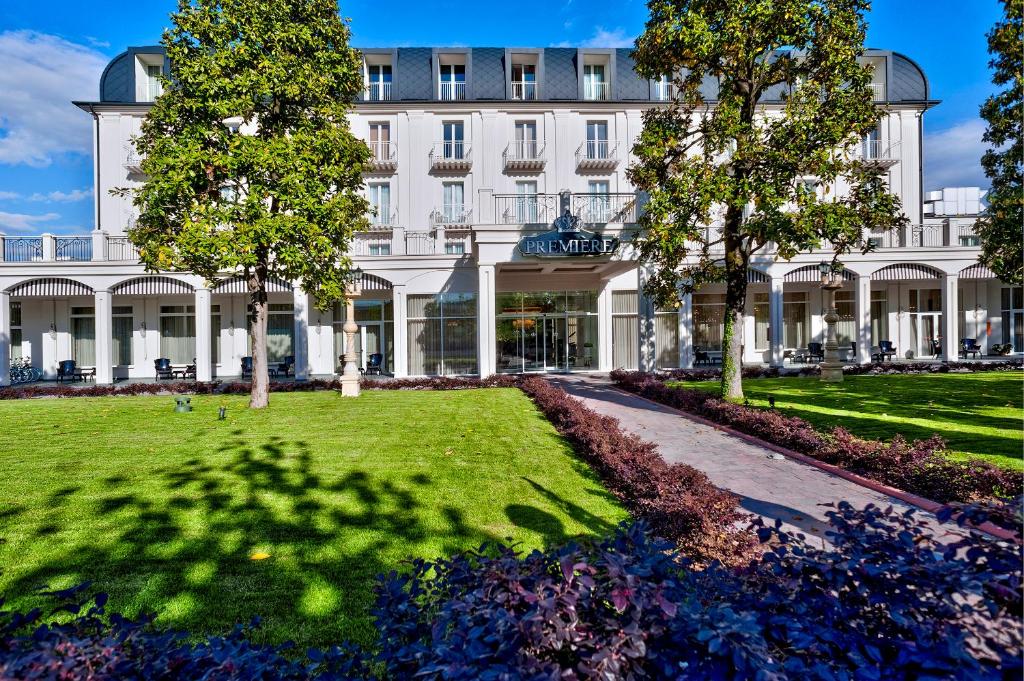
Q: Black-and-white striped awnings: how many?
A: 8